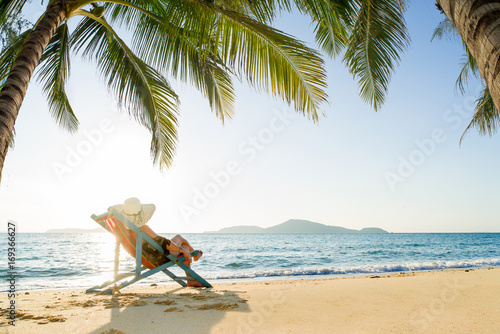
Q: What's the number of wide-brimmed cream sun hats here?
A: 1